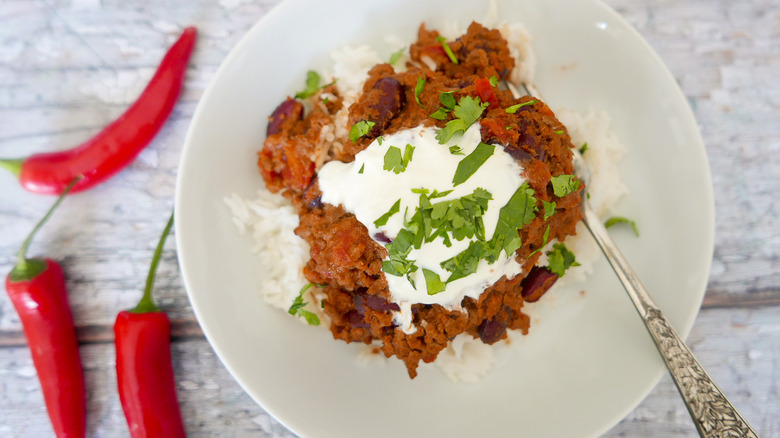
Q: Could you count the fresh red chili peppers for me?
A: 3